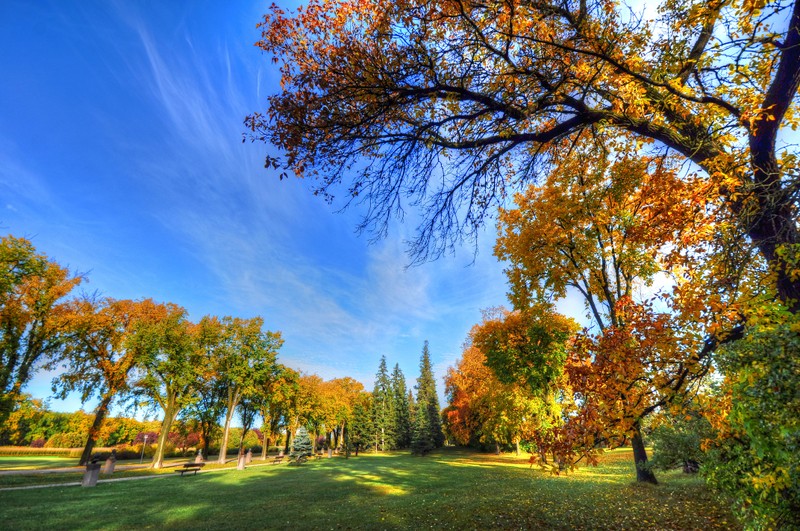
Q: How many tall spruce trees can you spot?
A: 3